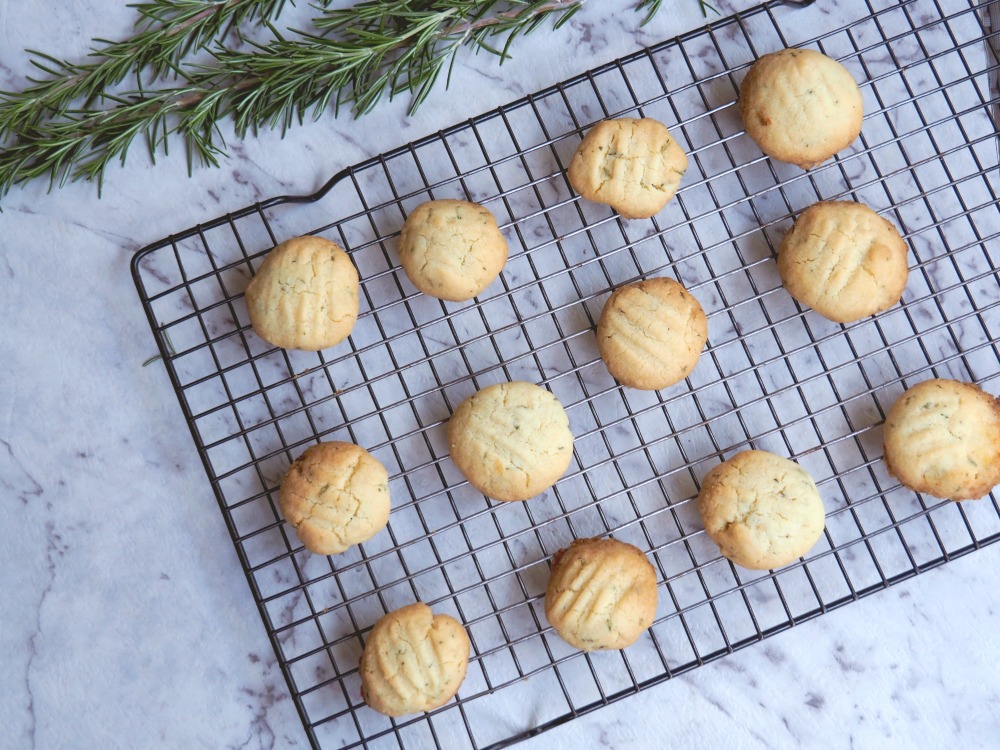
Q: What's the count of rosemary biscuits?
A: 12